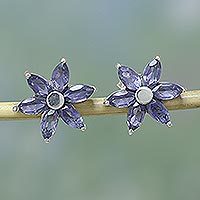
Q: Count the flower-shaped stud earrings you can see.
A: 2